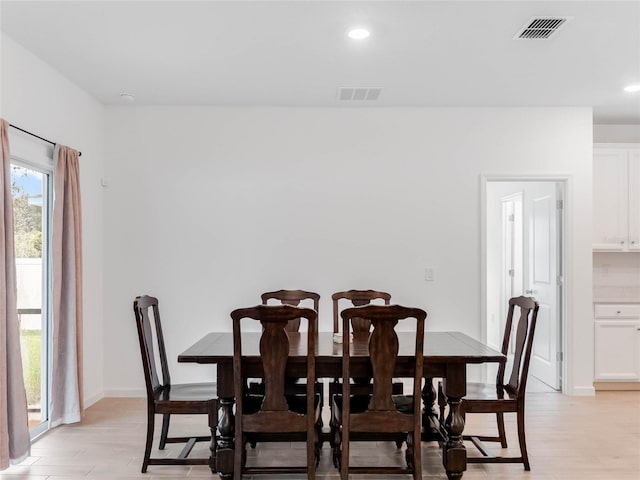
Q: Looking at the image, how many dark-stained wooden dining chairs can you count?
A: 6